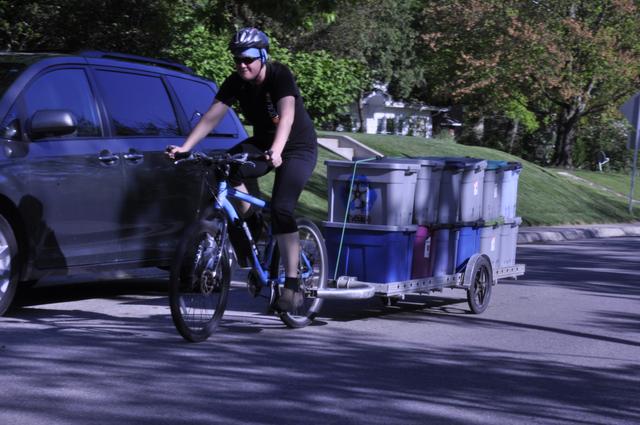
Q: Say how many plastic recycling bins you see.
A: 12